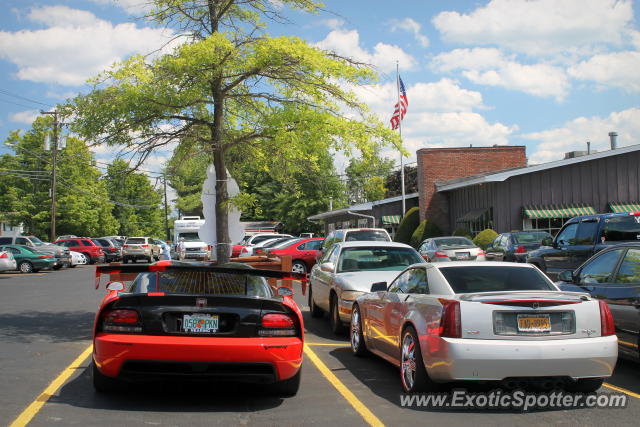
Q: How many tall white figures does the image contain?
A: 1